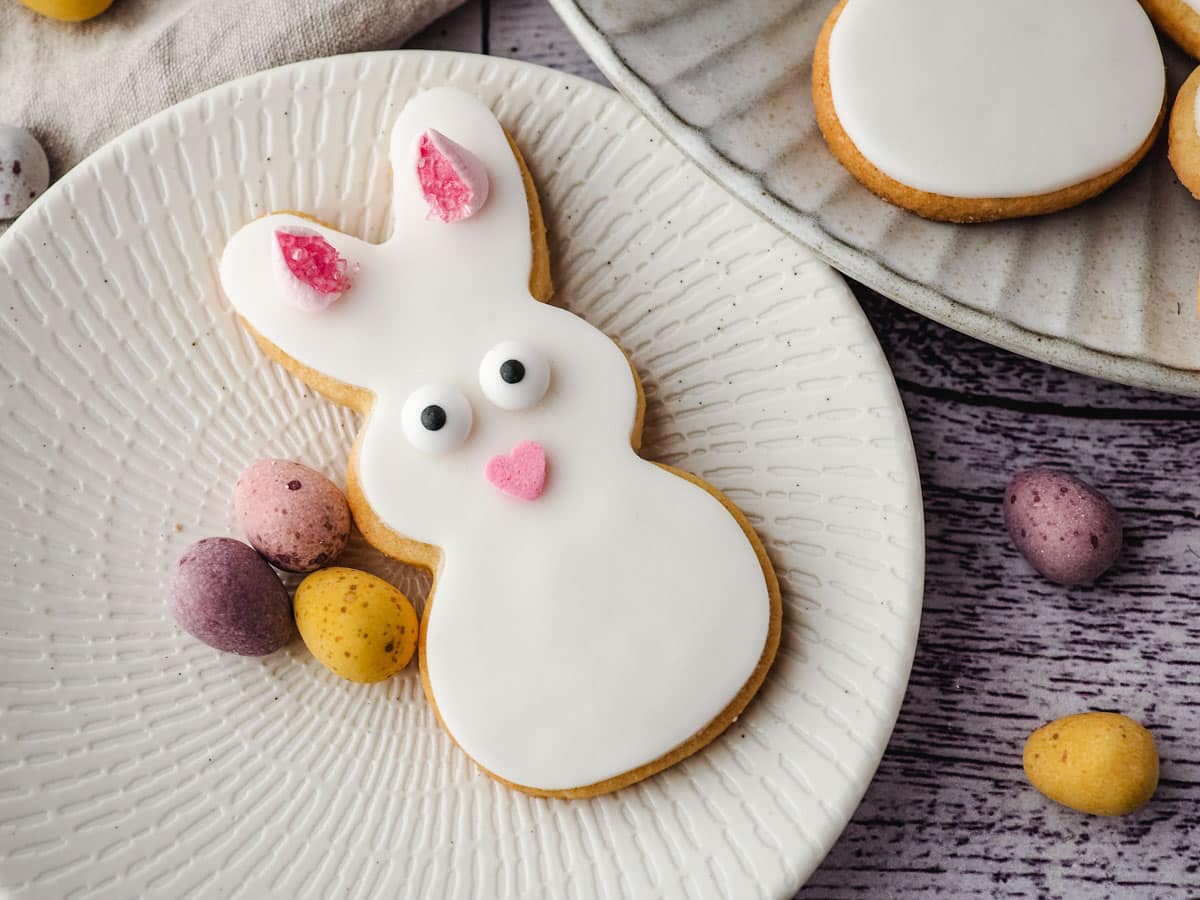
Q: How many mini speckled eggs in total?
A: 7